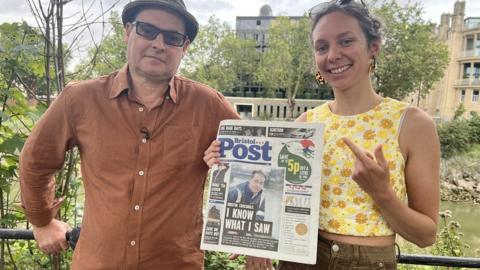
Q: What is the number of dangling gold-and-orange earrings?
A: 2